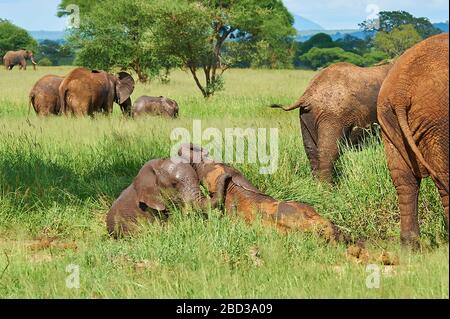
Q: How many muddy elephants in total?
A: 2